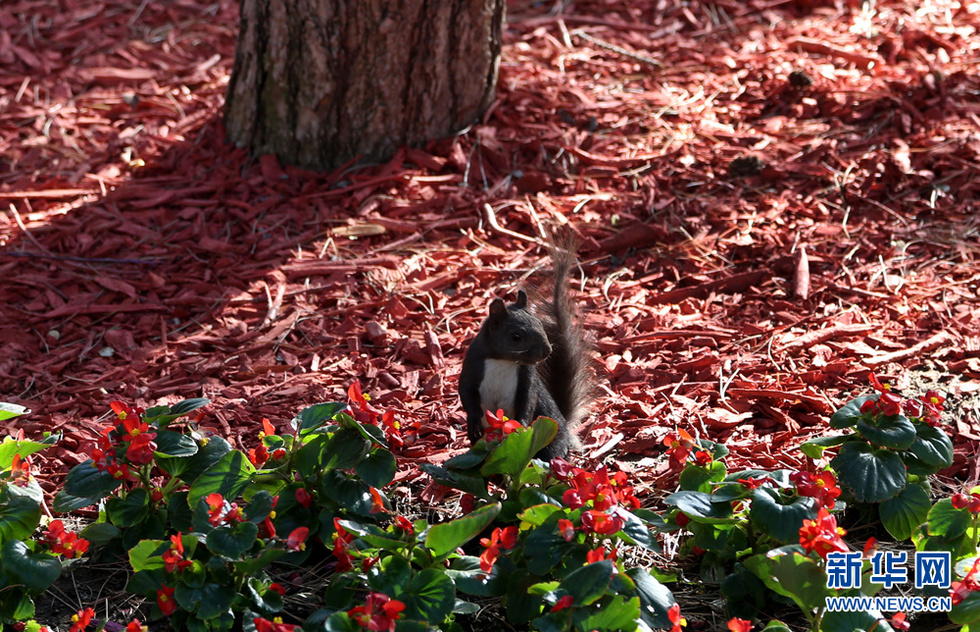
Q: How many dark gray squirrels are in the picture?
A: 1